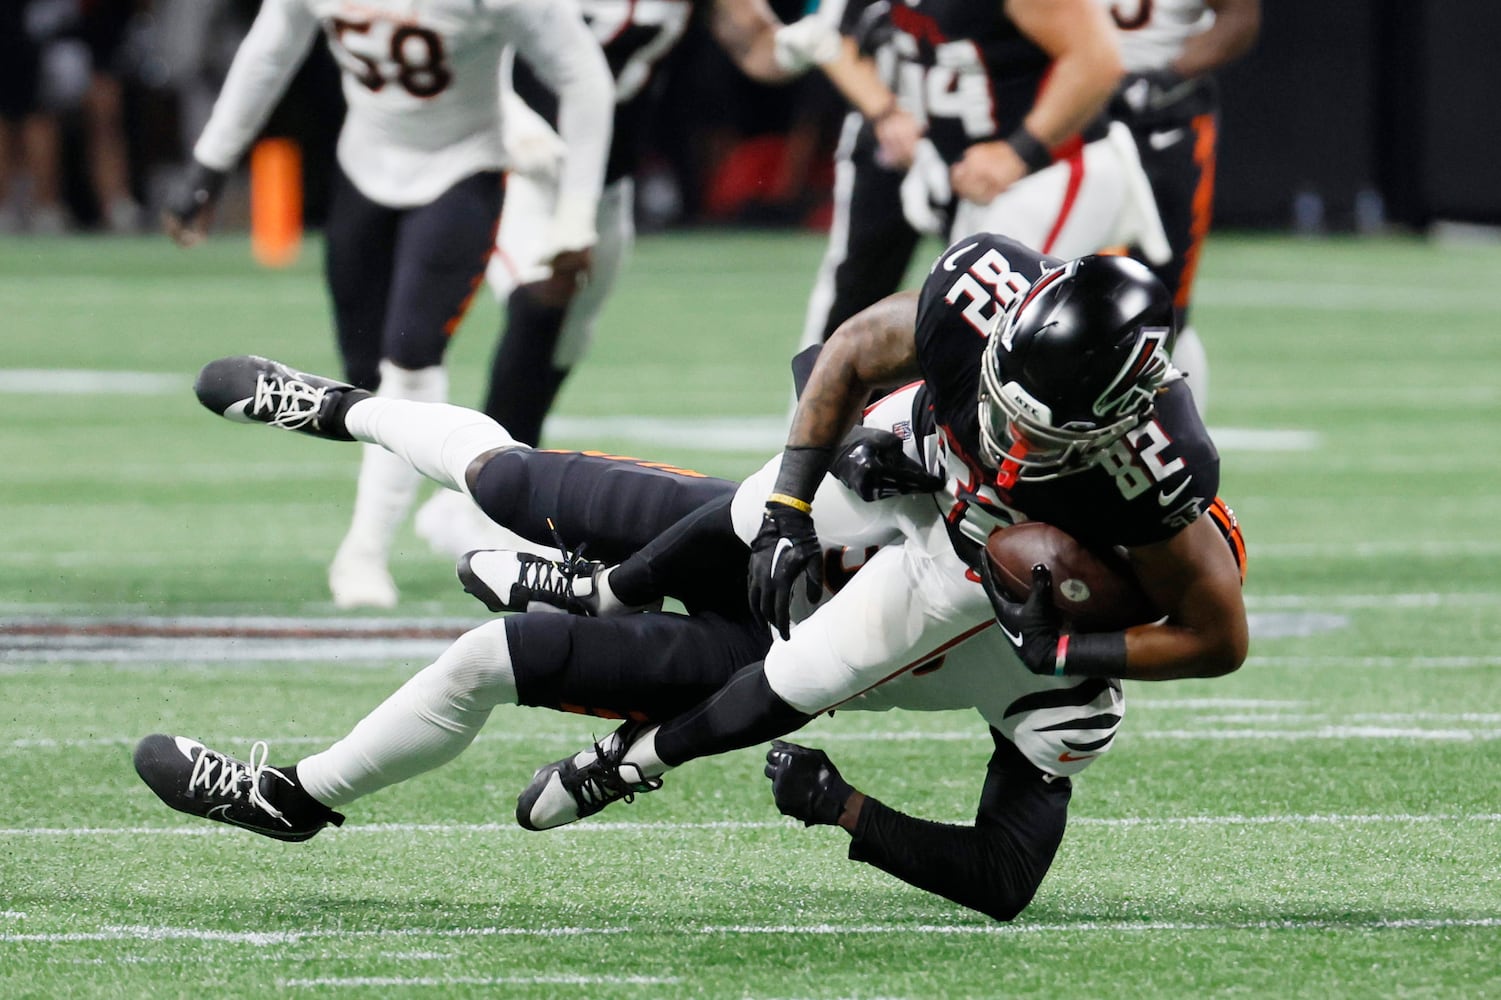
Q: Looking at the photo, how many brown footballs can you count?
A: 1